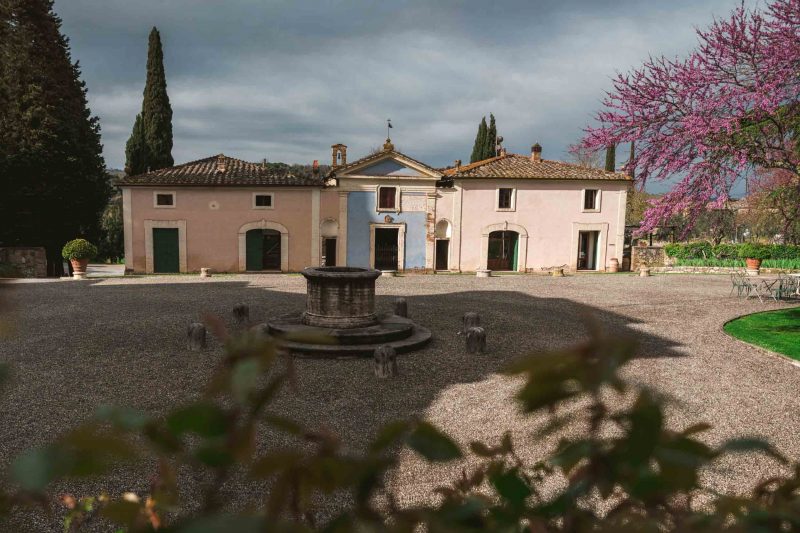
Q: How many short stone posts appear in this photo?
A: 6